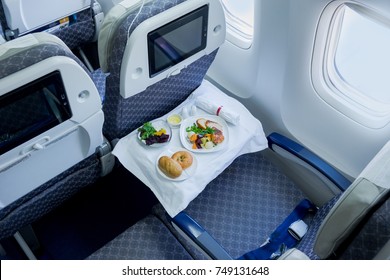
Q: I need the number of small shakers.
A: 2